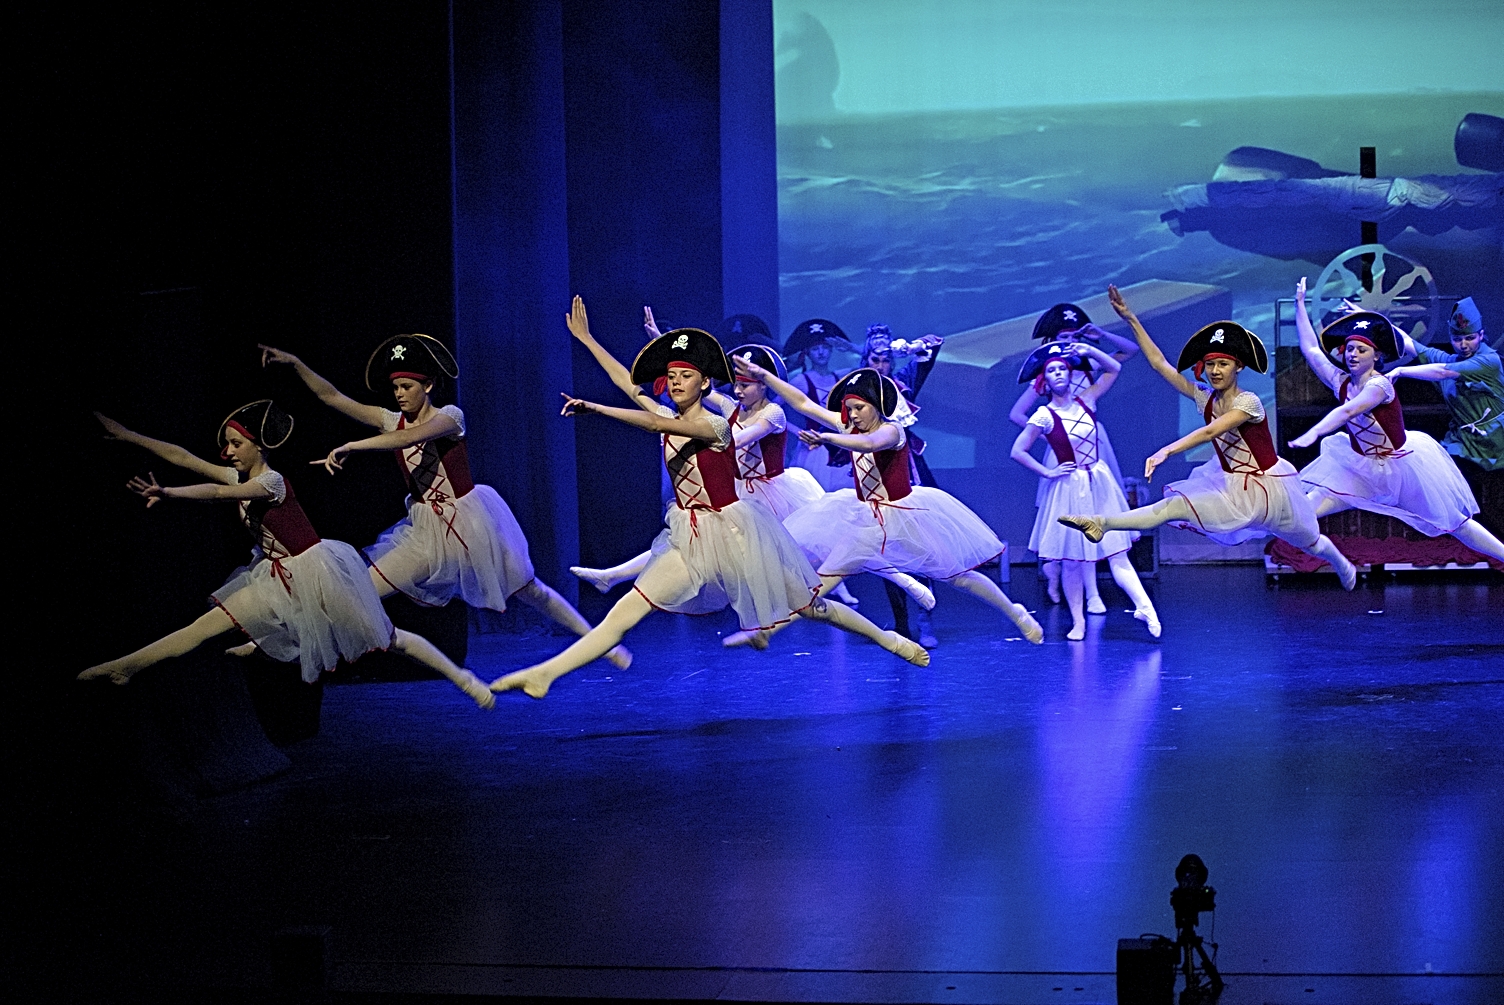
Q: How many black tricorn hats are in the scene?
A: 11